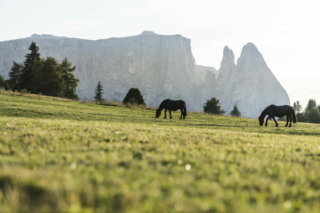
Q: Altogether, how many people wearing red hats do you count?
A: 0